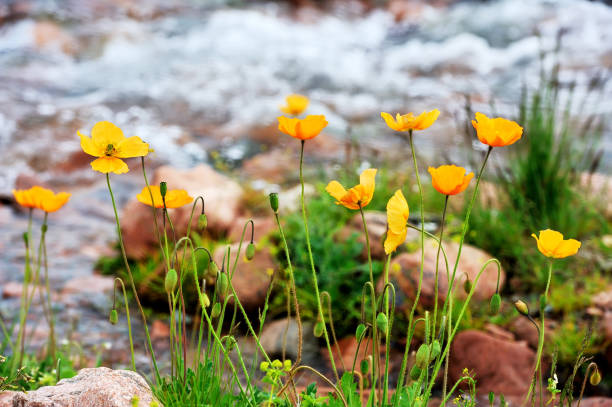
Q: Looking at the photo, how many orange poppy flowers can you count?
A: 12